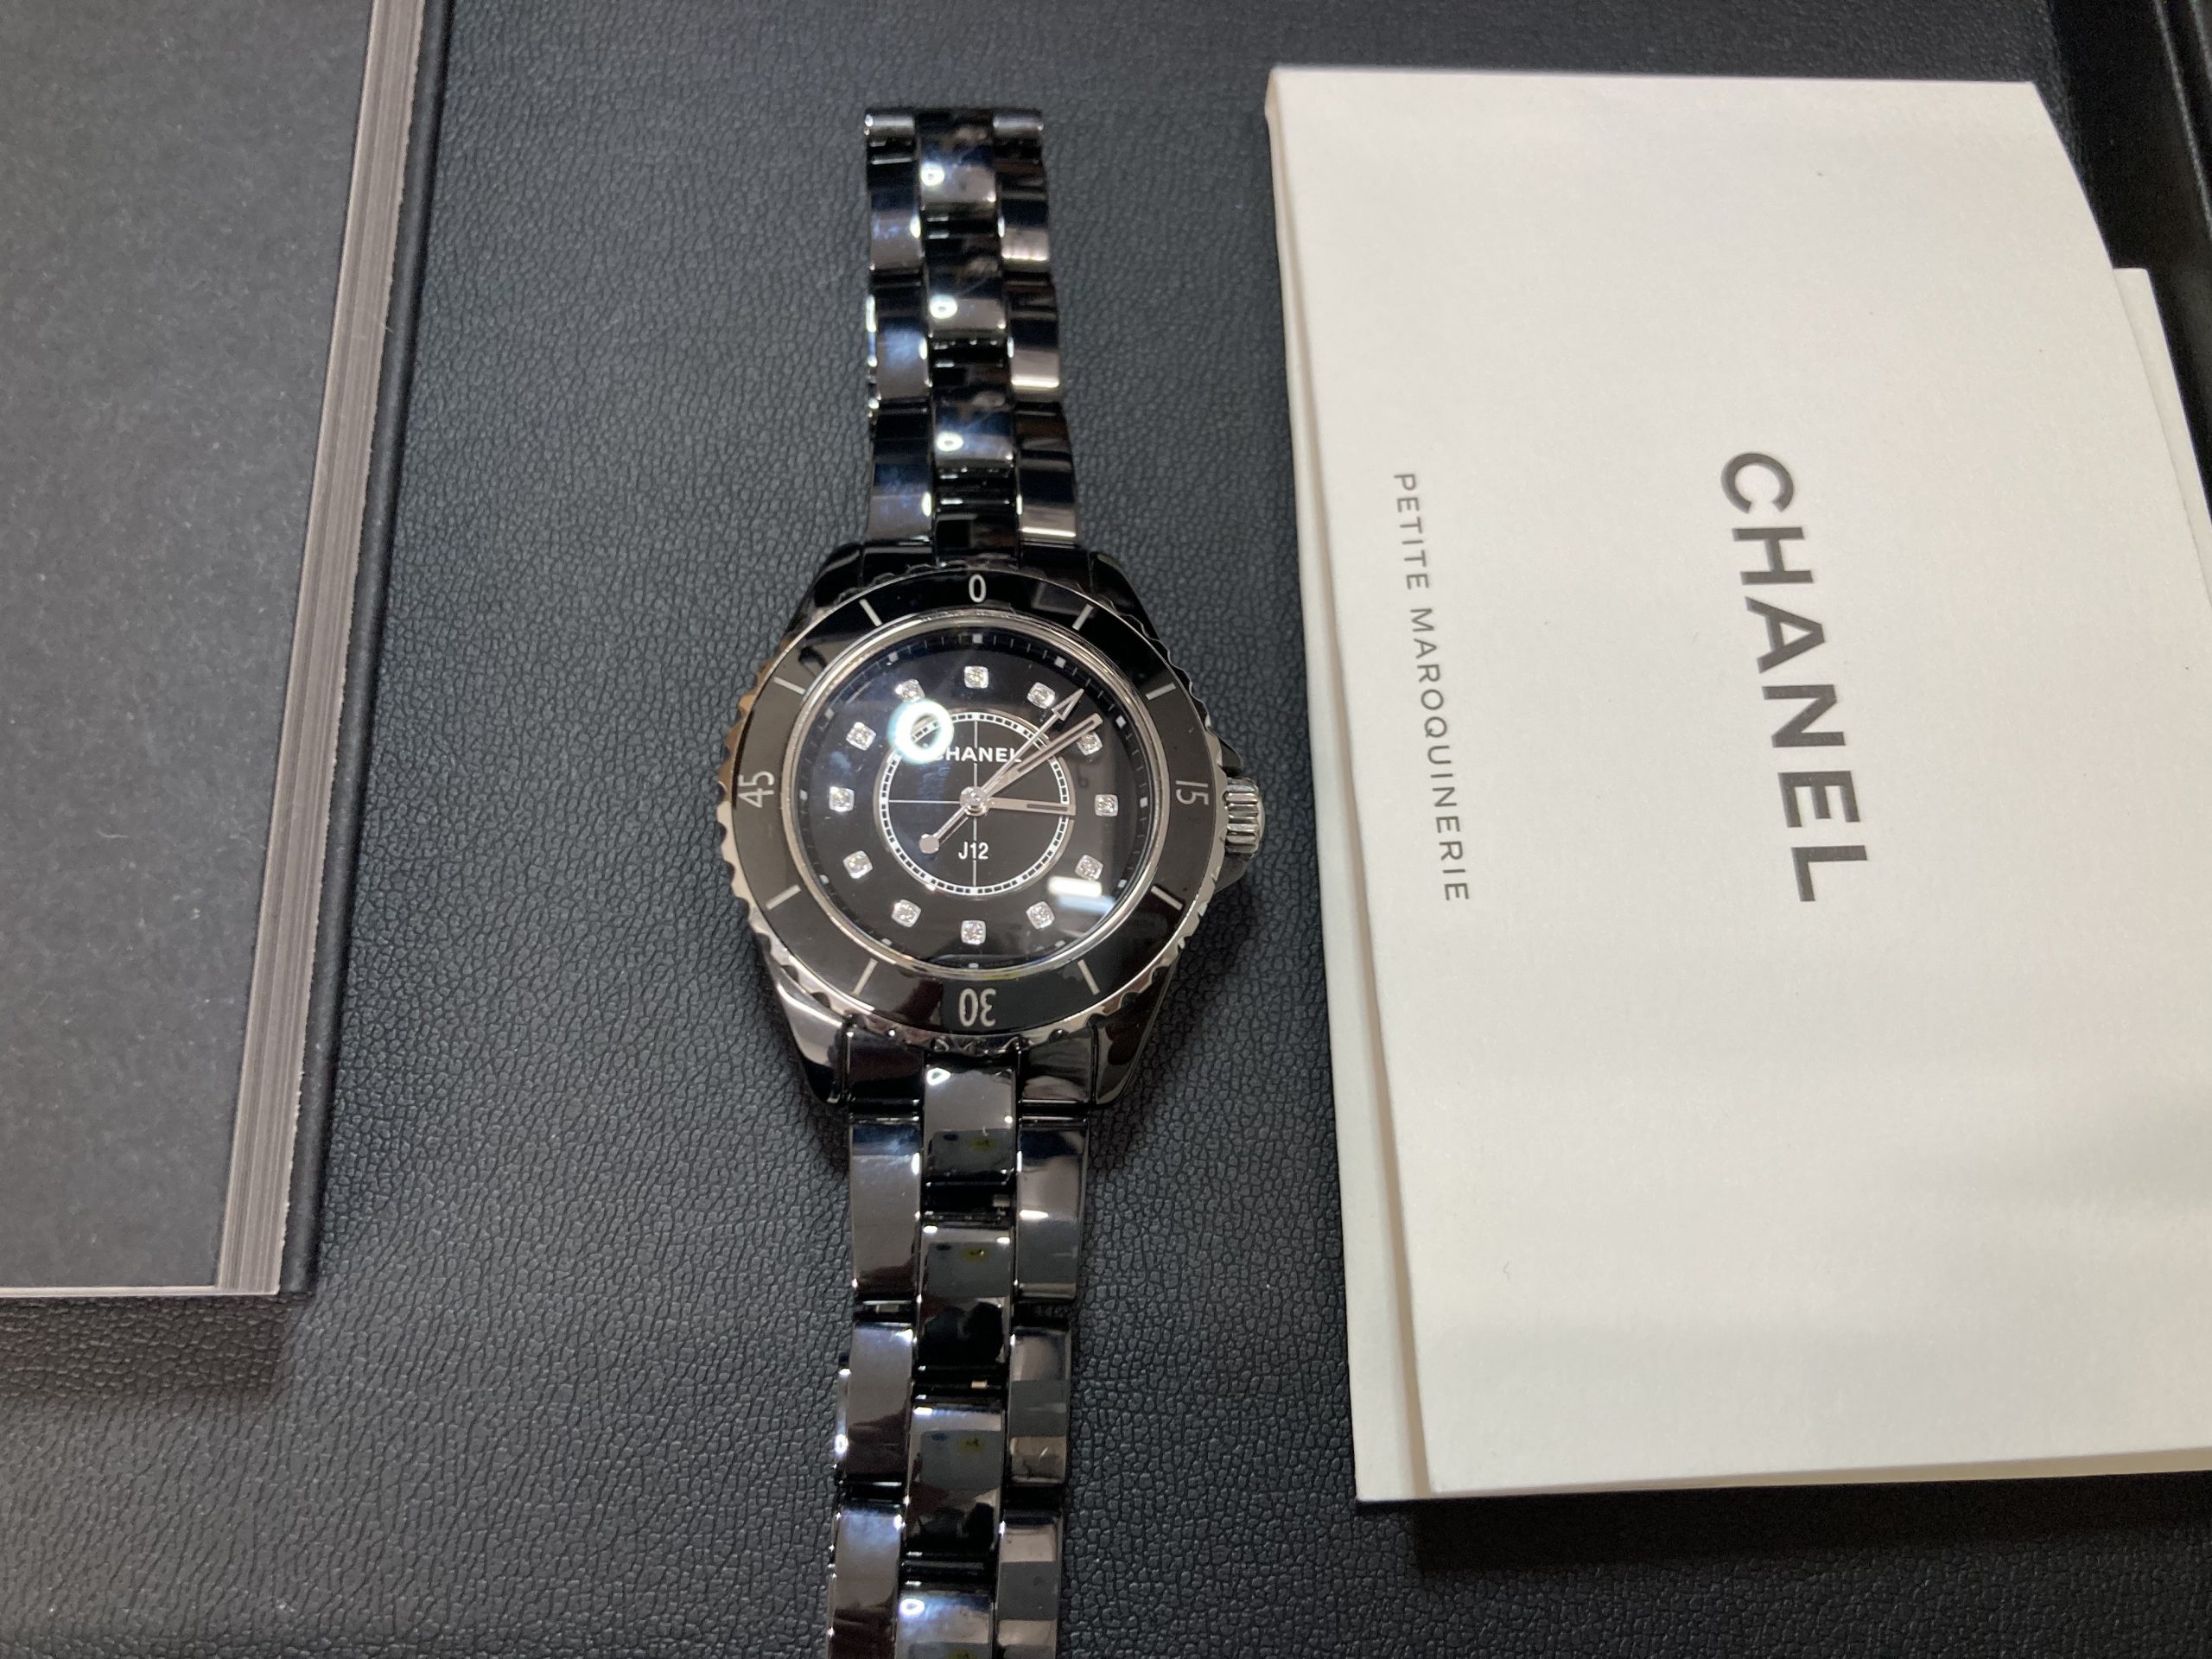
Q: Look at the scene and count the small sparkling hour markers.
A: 12